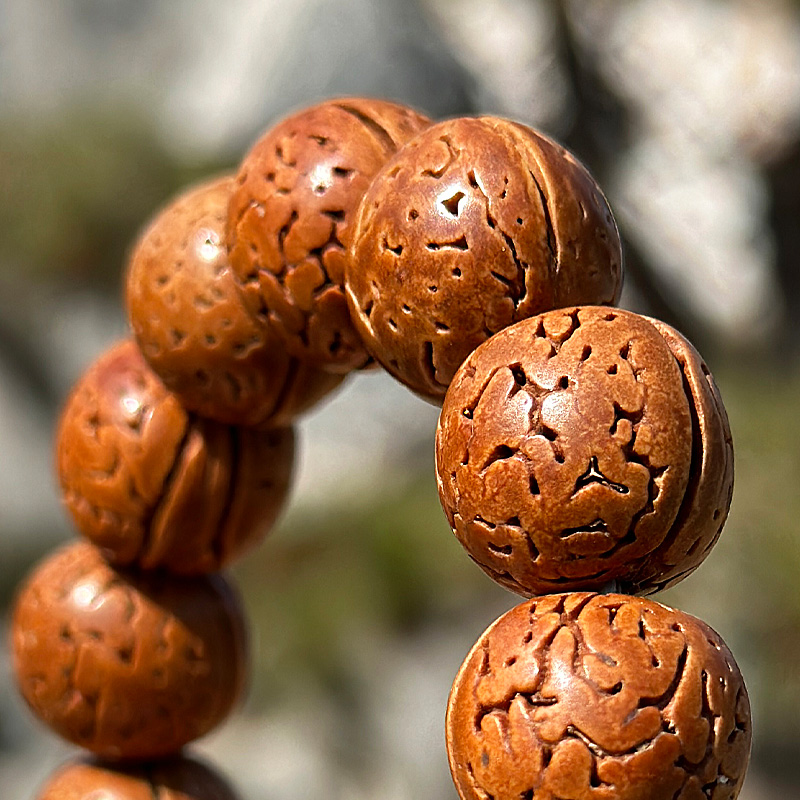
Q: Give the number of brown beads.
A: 8